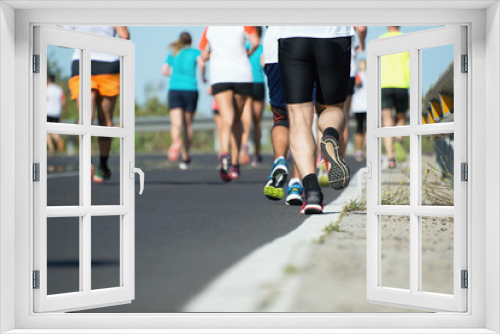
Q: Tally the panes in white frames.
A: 12